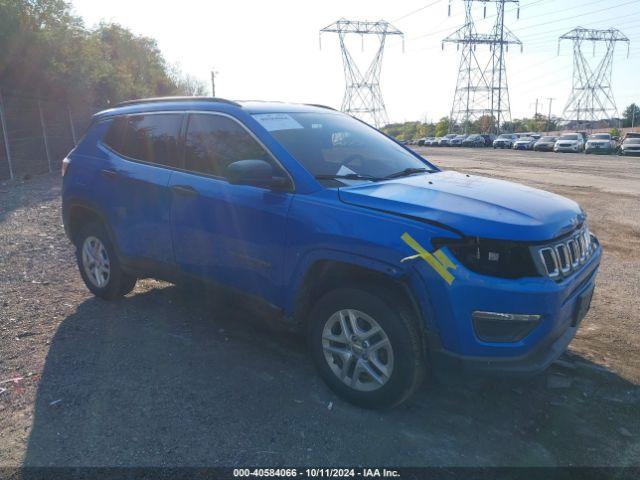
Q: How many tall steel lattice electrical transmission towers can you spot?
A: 3